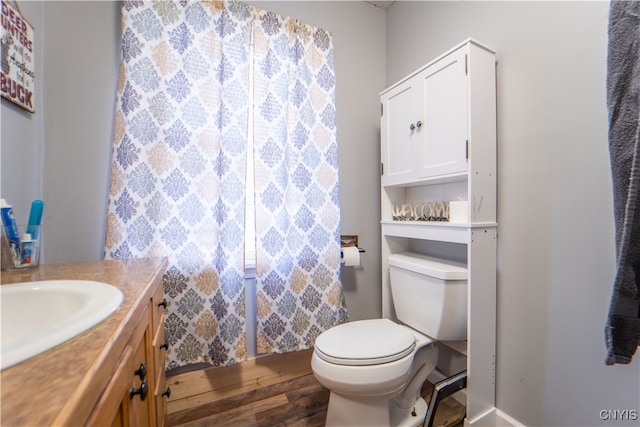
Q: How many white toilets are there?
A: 1